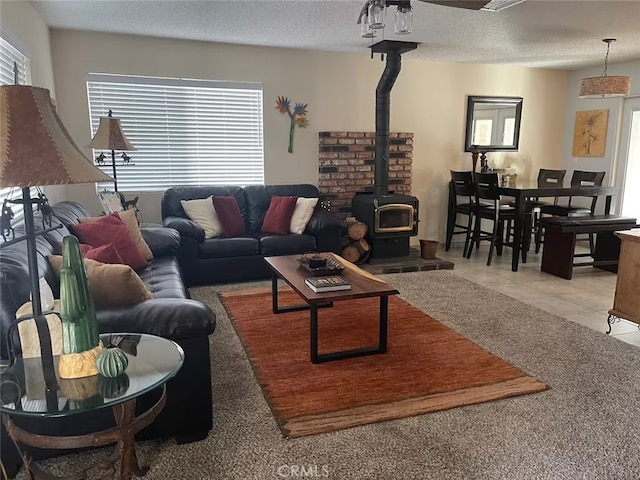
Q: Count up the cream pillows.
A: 2